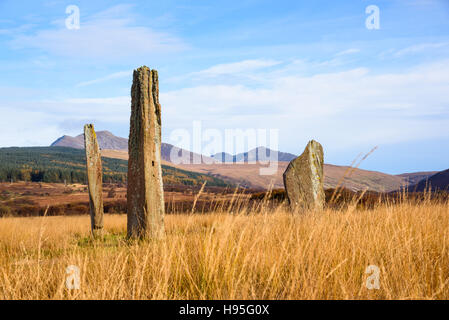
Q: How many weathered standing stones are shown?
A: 3